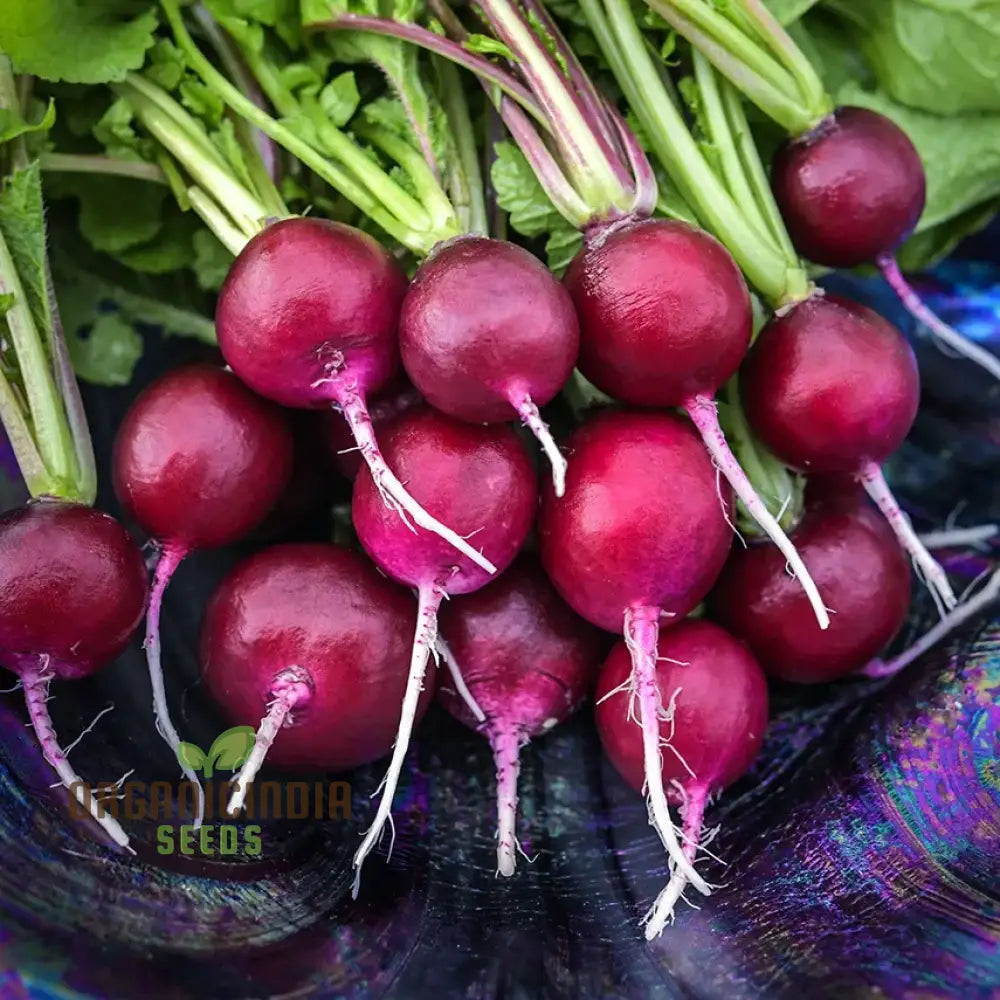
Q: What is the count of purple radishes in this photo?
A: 13